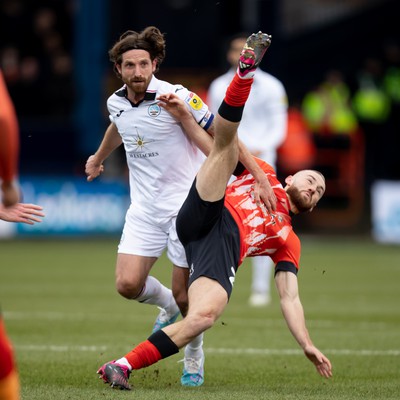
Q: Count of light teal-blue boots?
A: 2